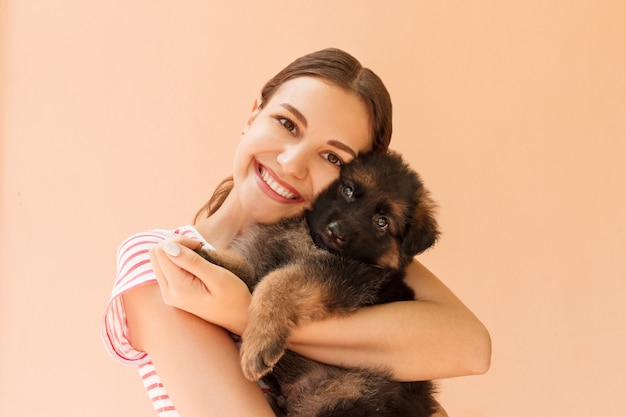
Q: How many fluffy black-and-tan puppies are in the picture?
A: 1